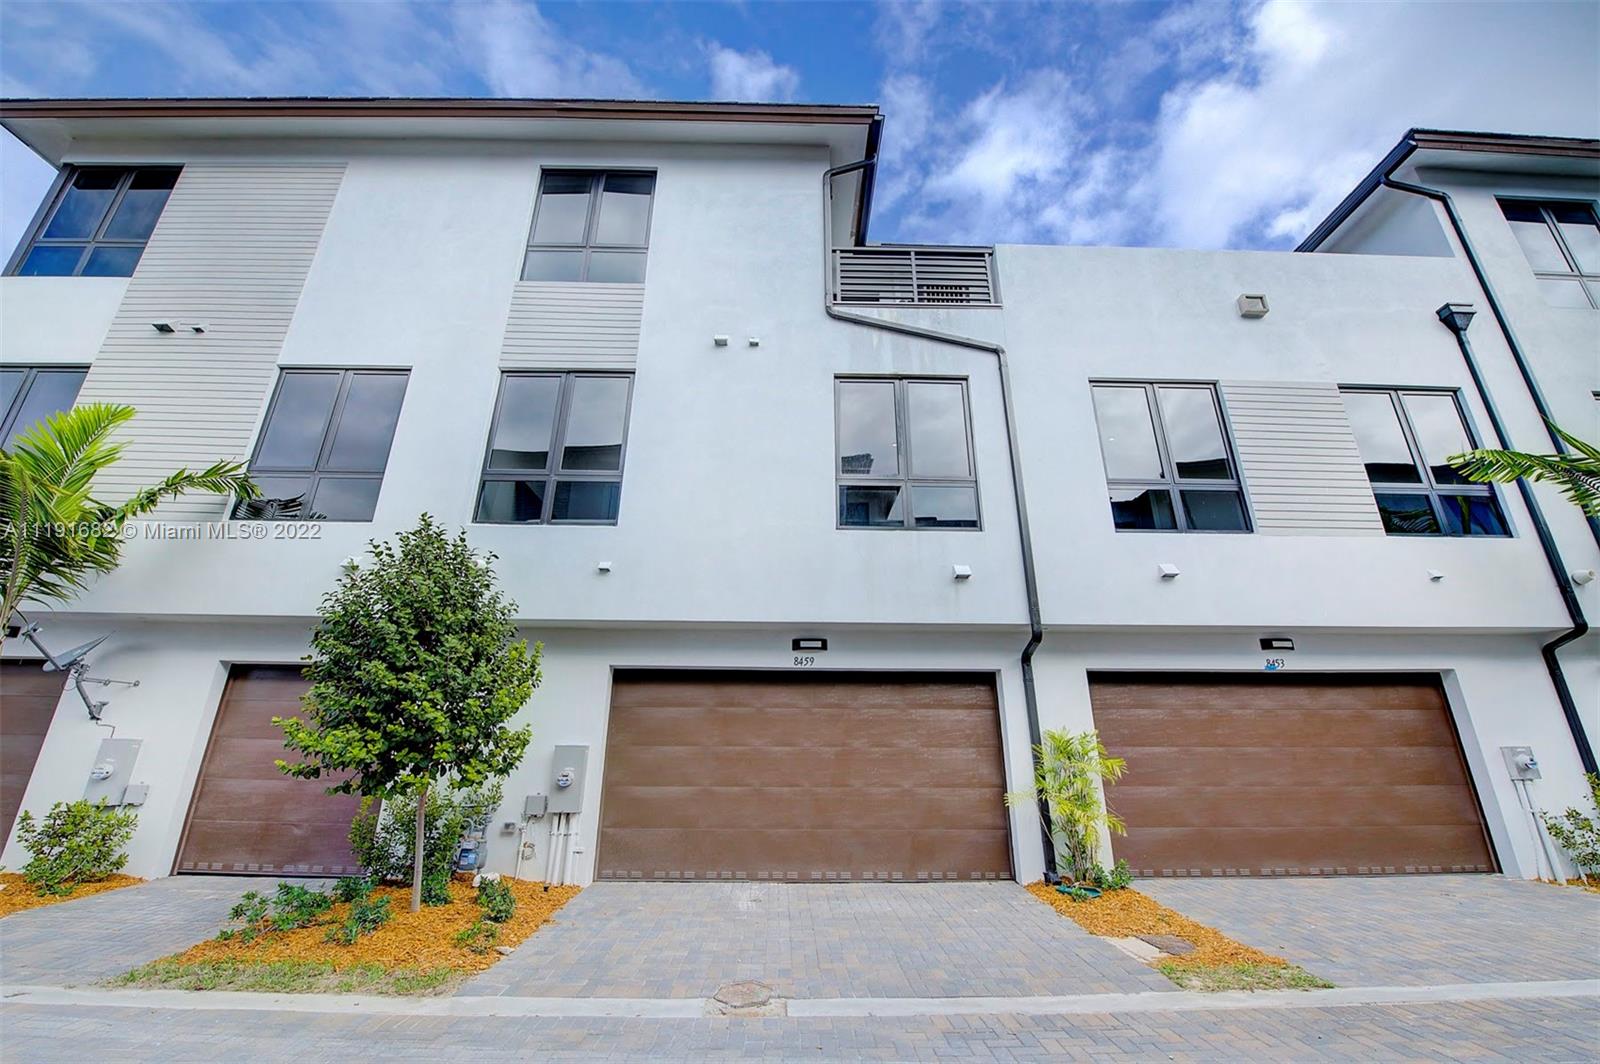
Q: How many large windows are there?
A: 9